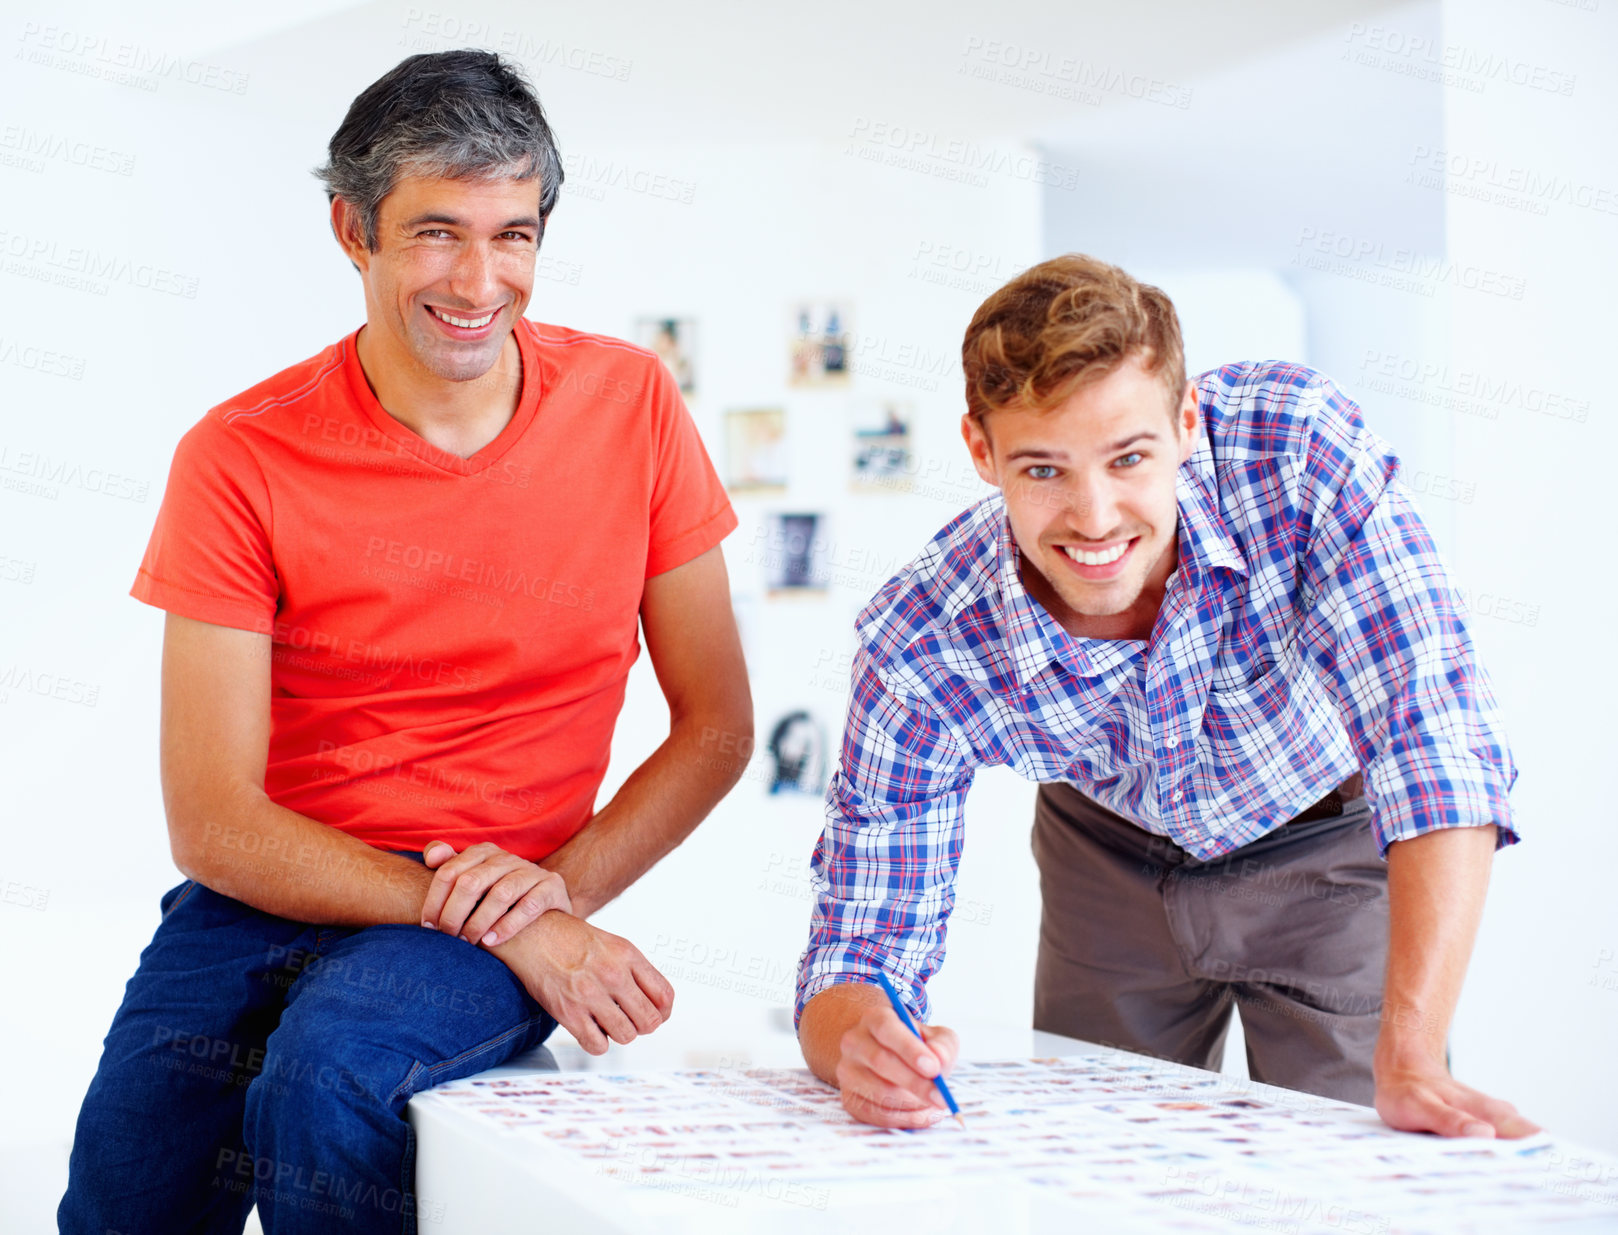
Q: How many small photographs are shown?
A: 6